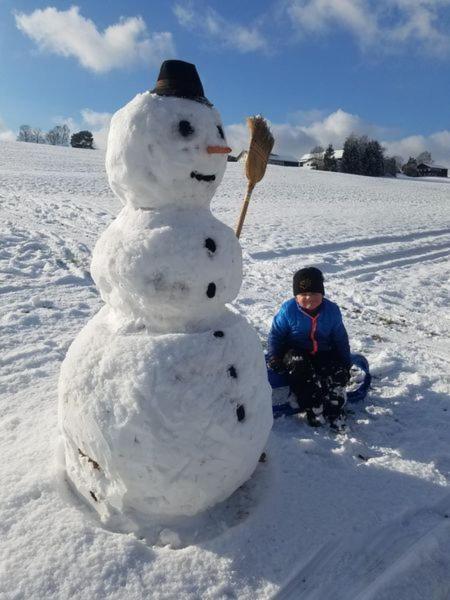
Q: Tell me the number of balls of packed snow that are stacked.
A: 3